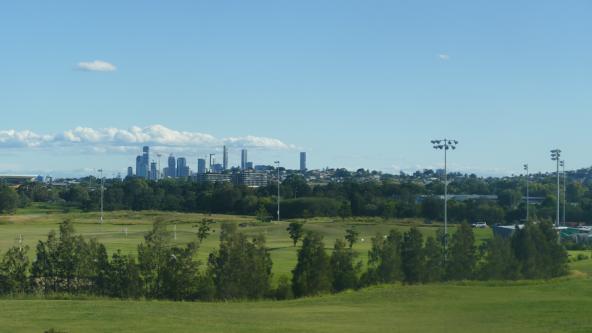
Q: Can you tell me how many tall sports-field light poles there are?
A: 6